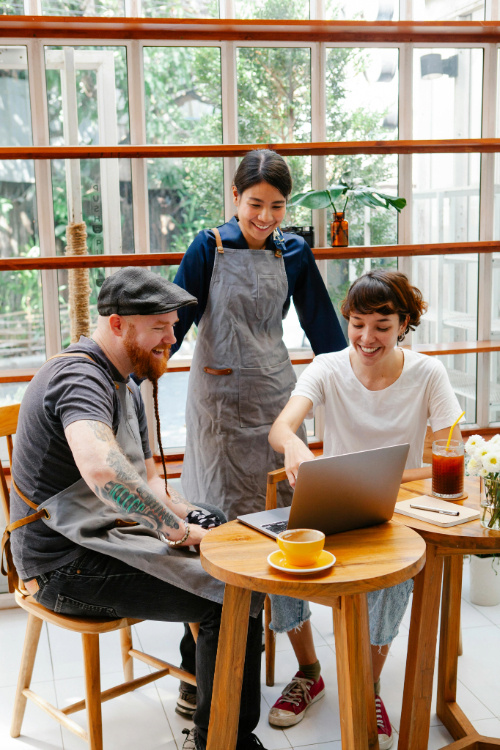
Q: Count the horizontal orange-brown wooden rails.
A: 5